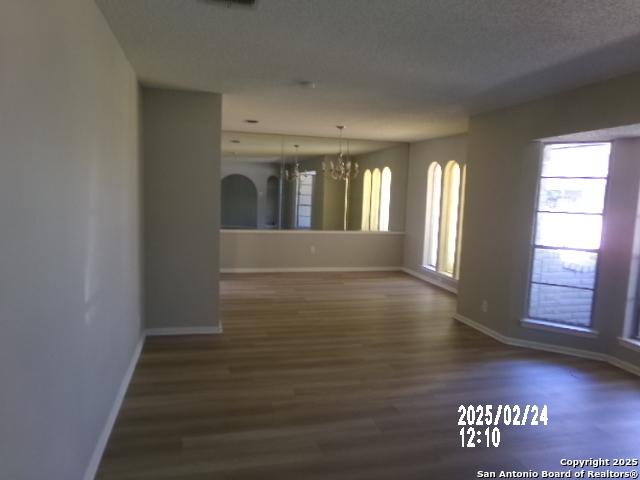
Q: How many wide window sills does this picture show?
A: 2